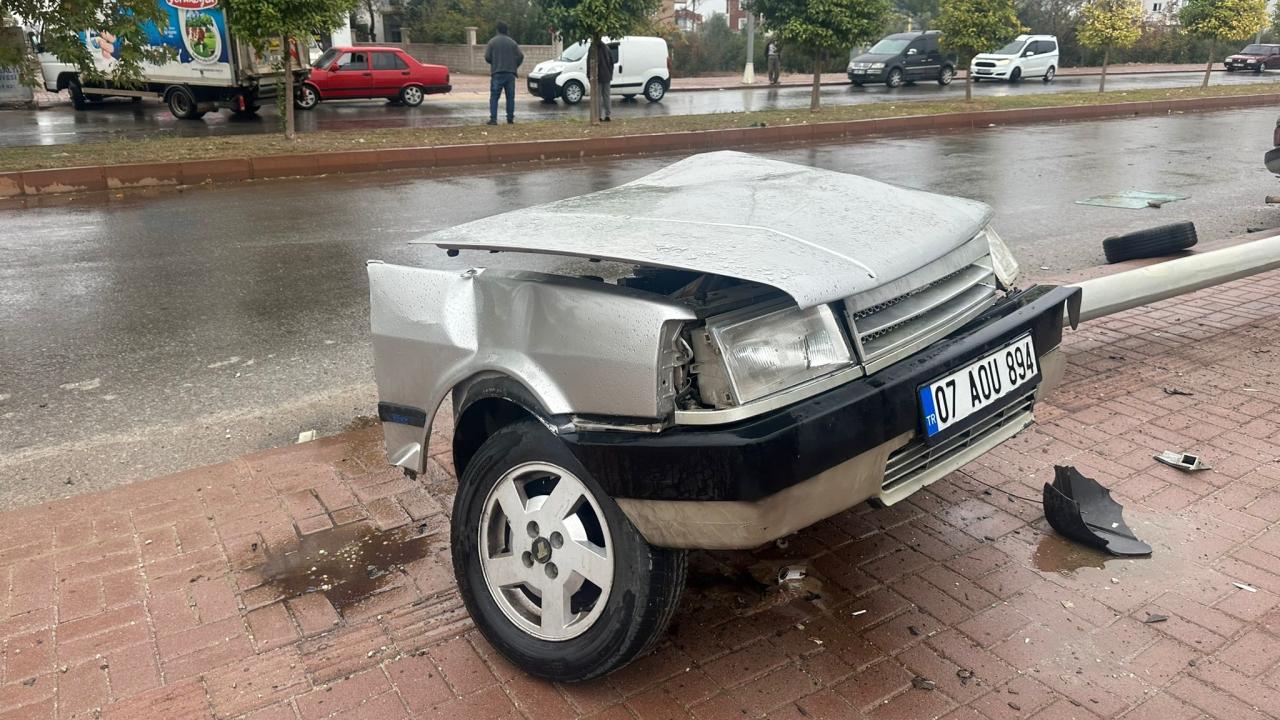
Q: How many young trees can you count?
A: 6